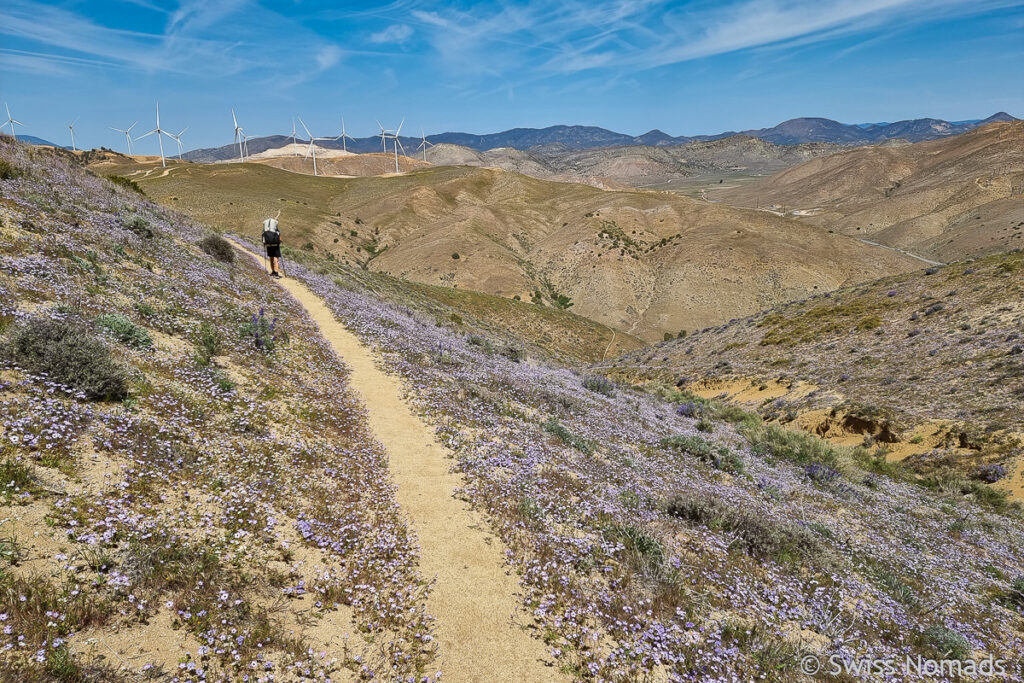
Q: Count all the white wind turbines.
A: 13